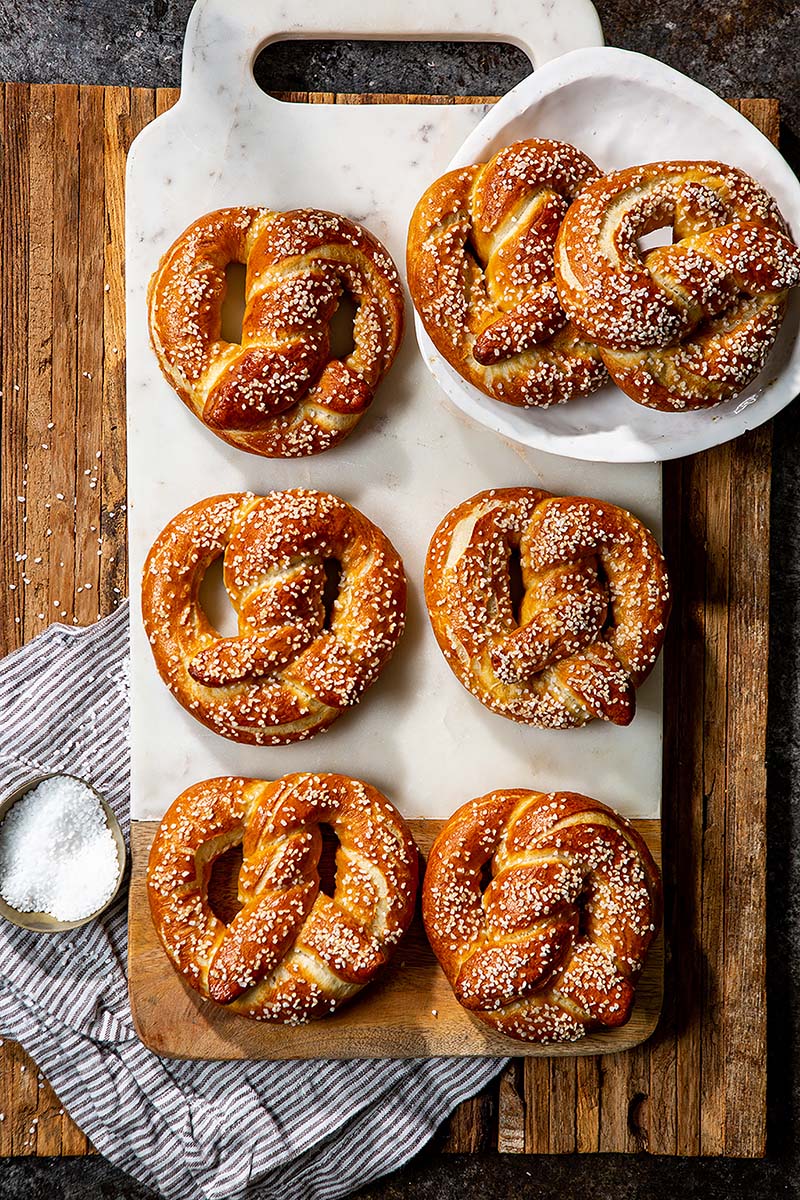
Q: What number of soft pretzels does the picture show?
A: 7